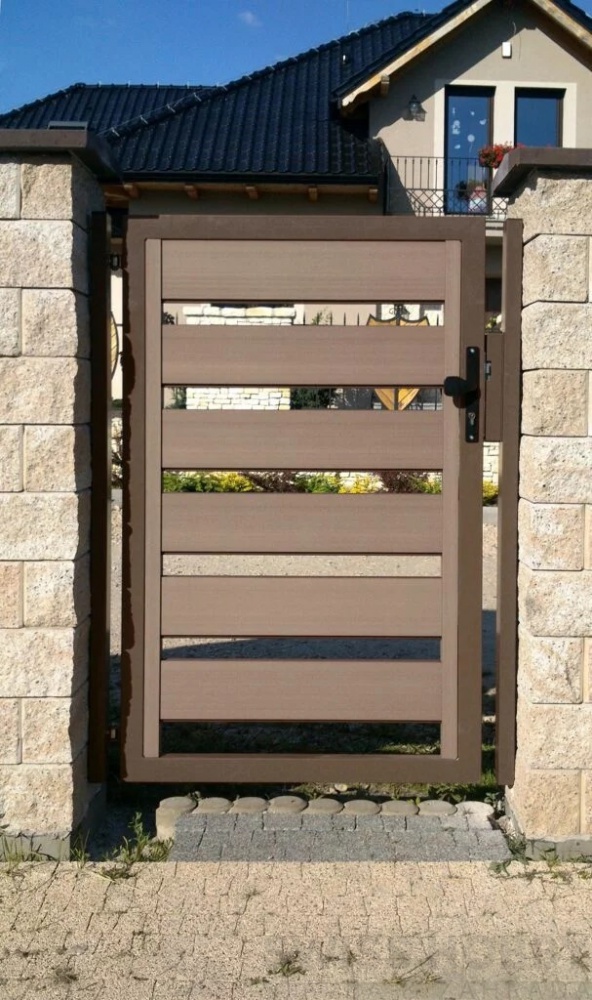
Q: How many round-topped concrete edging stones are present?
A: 9